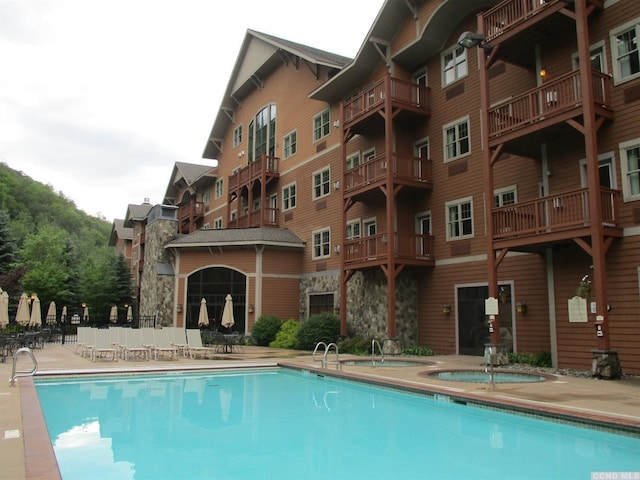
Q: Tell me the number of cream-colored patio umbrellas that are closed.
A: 11